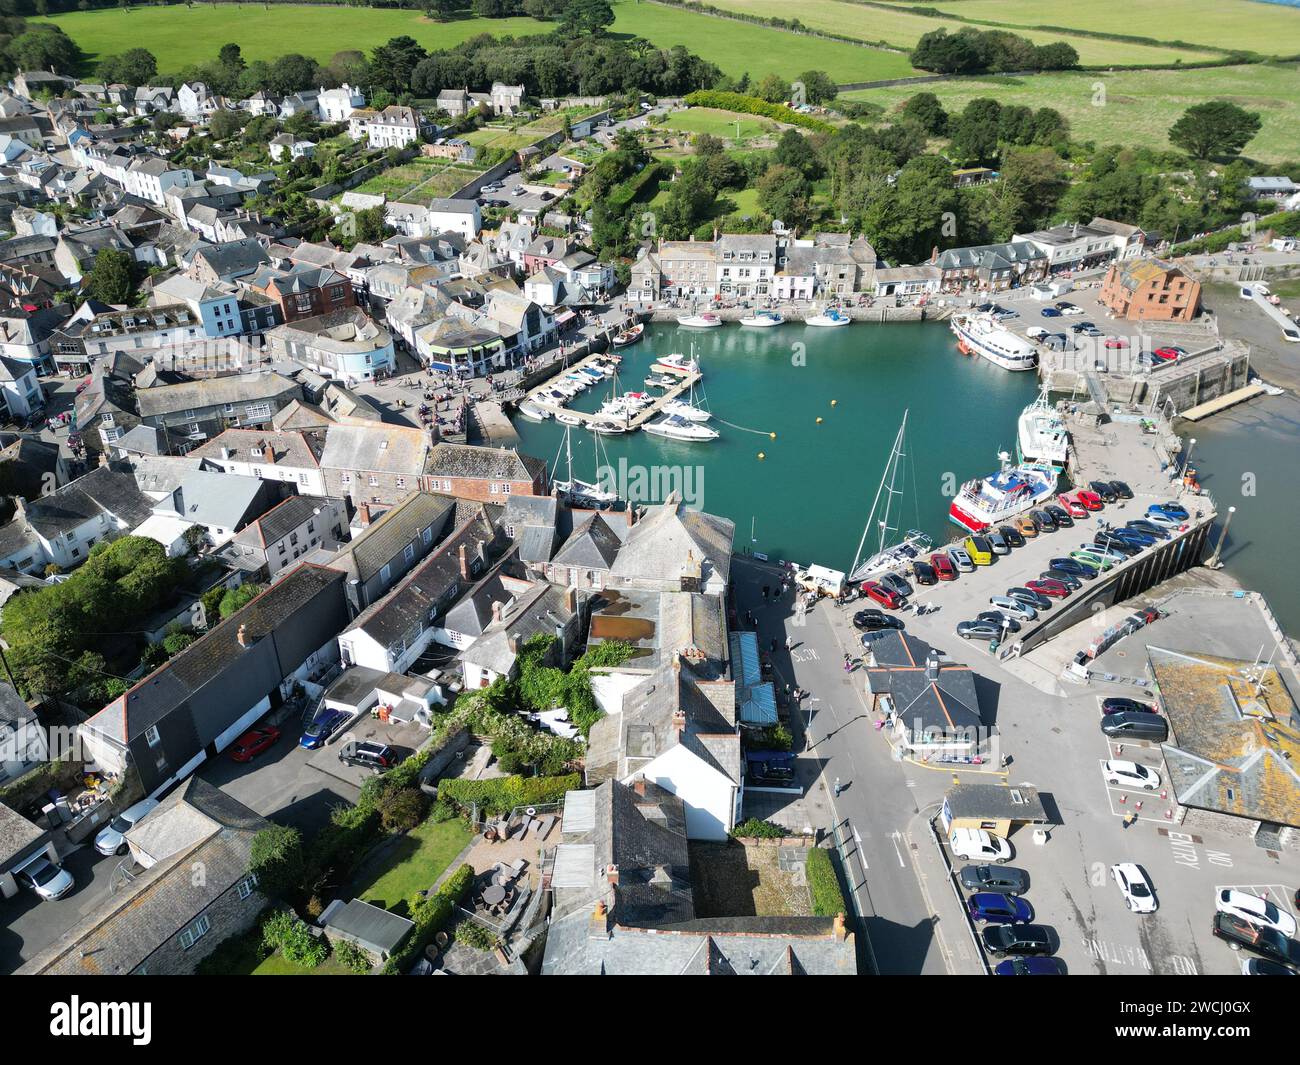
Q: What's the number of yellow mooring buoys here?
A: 4